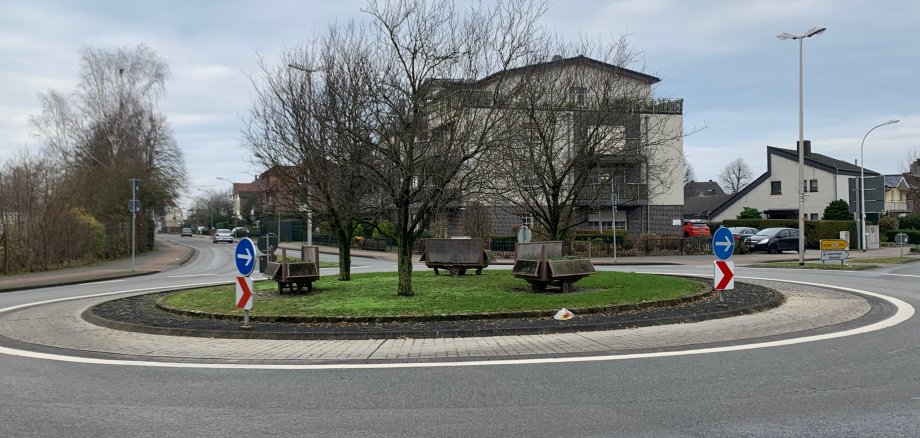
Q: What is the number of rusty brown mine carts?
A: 3